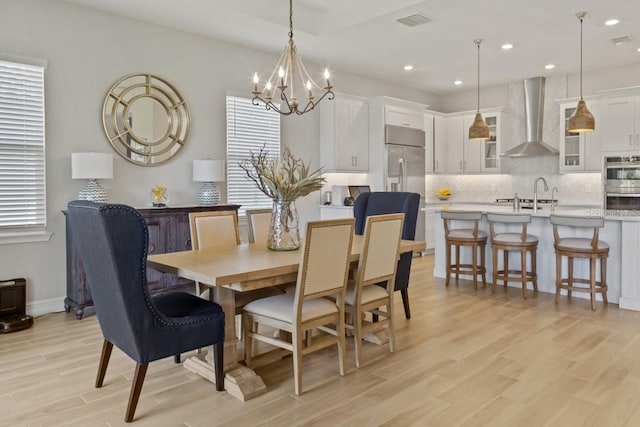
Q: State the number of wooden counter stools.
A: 3